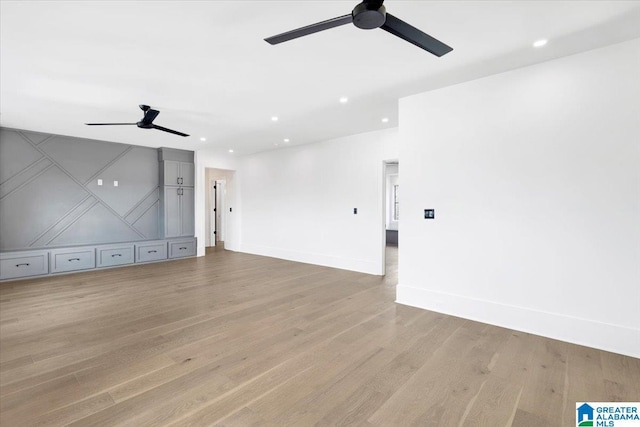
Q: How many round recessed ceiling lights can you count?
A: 7